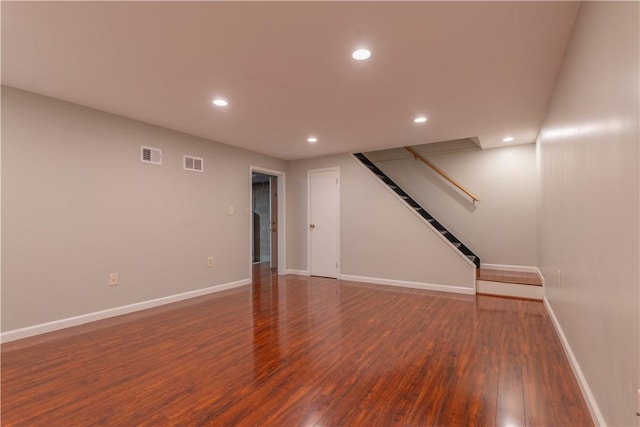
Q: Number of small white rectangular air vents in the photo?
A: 2